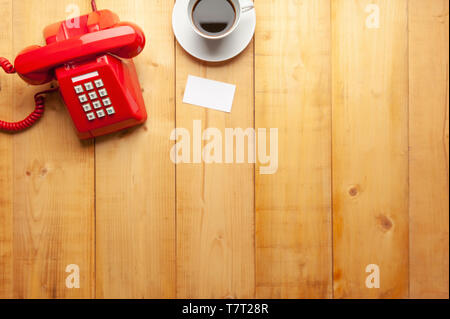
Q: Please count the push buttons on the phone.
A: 12